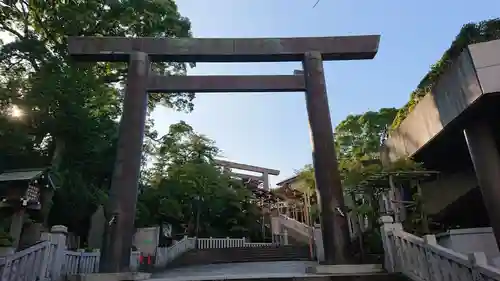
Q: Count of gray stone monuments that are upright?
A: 1